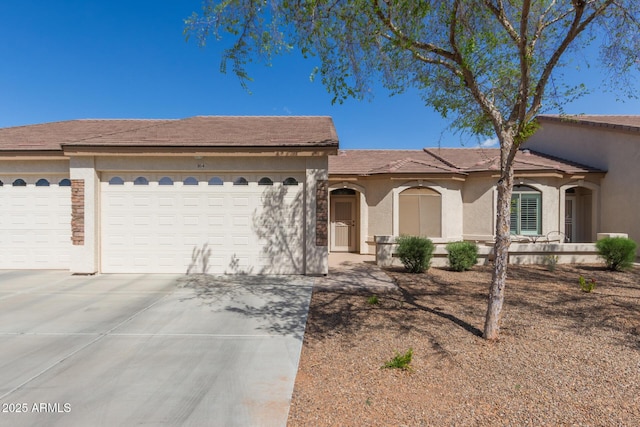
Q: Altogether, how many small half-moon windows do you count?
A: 12